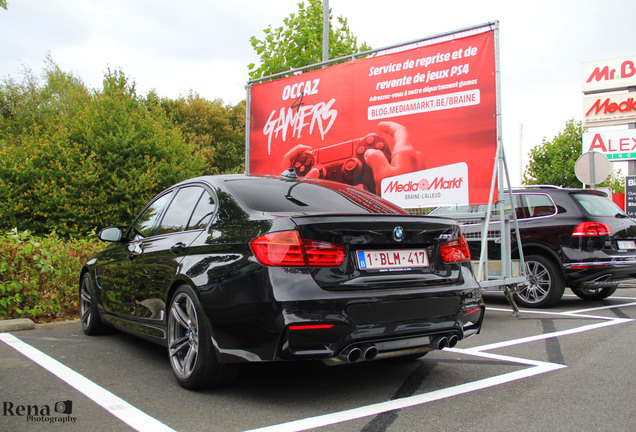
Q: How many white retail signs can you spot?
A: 3